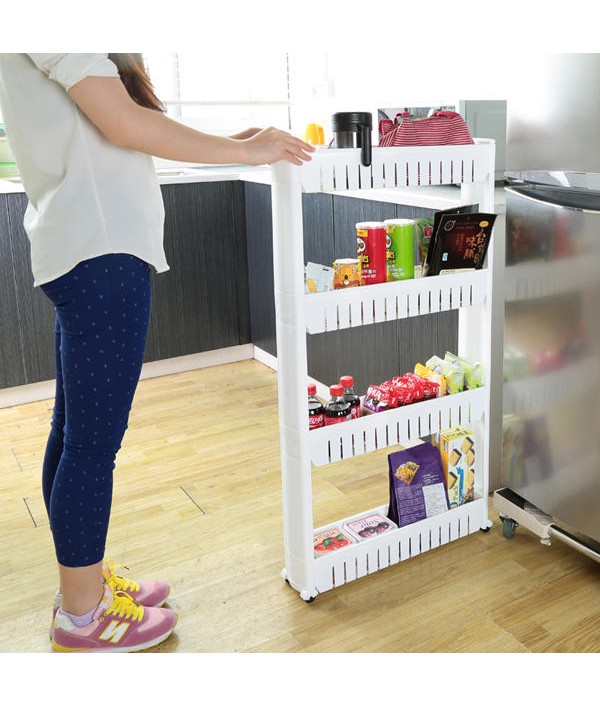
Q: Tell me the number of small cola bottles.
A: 3